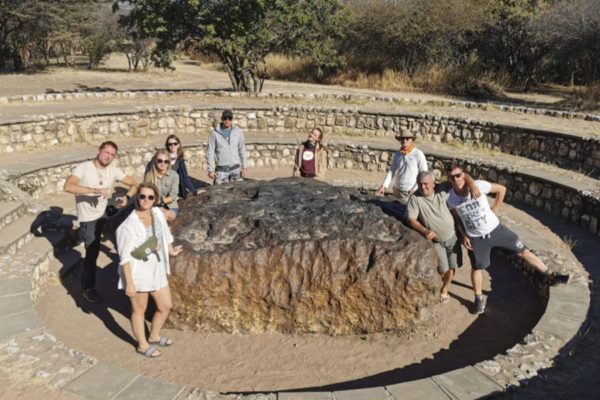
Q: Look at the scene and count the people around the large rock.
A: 9